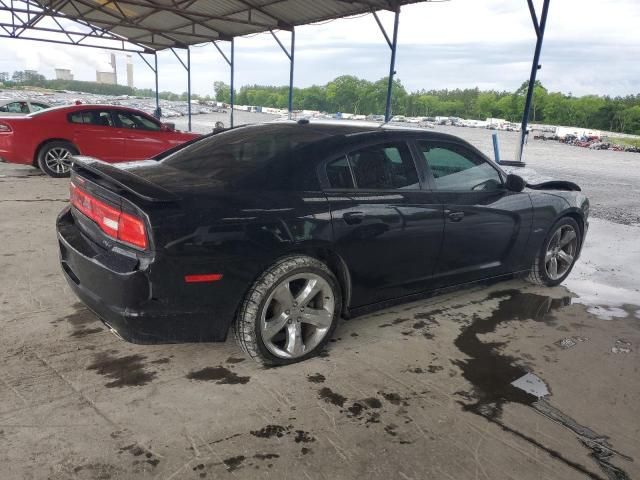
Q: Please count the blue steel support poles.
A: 6